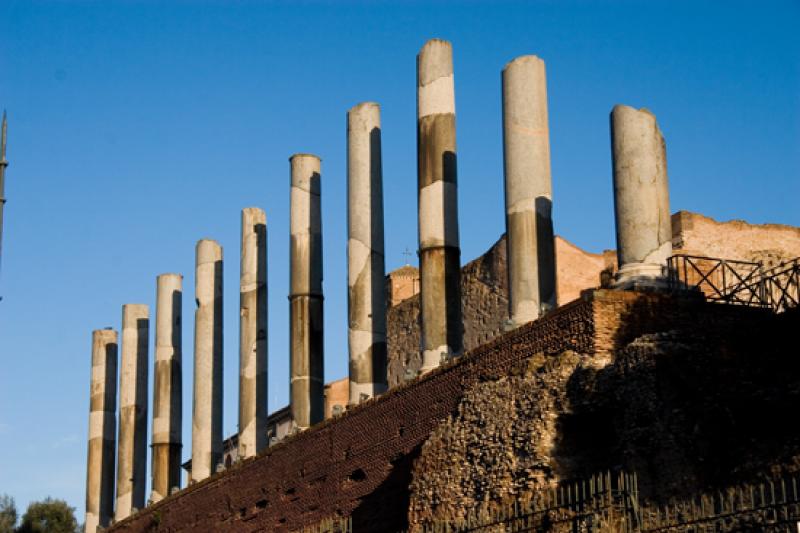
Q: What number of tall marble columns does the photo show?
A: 10